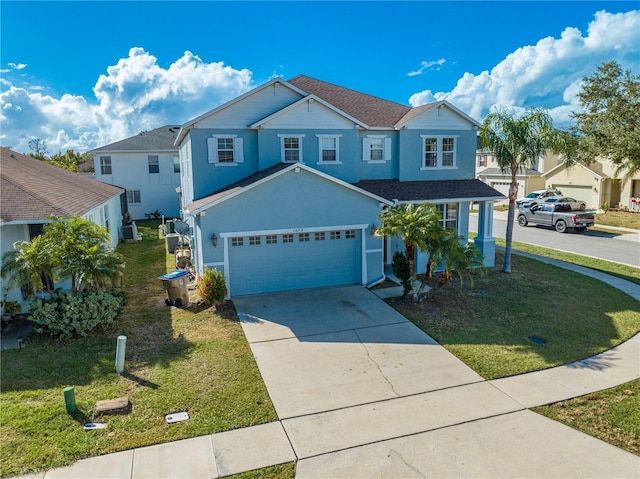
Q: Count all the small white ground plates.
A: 2